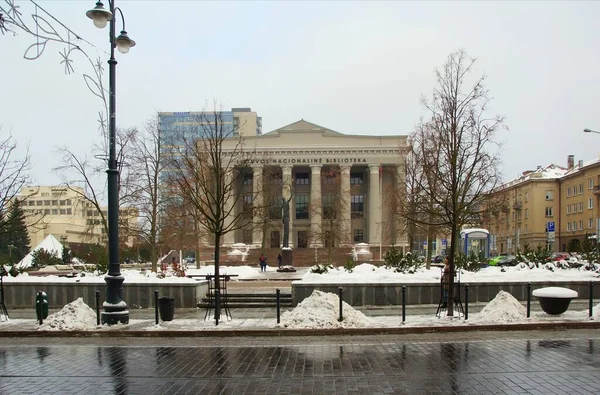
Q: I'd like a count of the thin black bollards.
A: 10